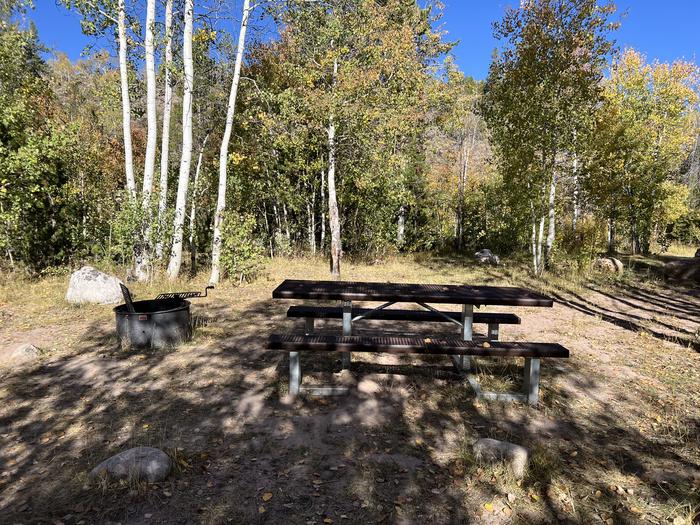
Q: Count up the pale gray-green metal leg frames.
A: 2